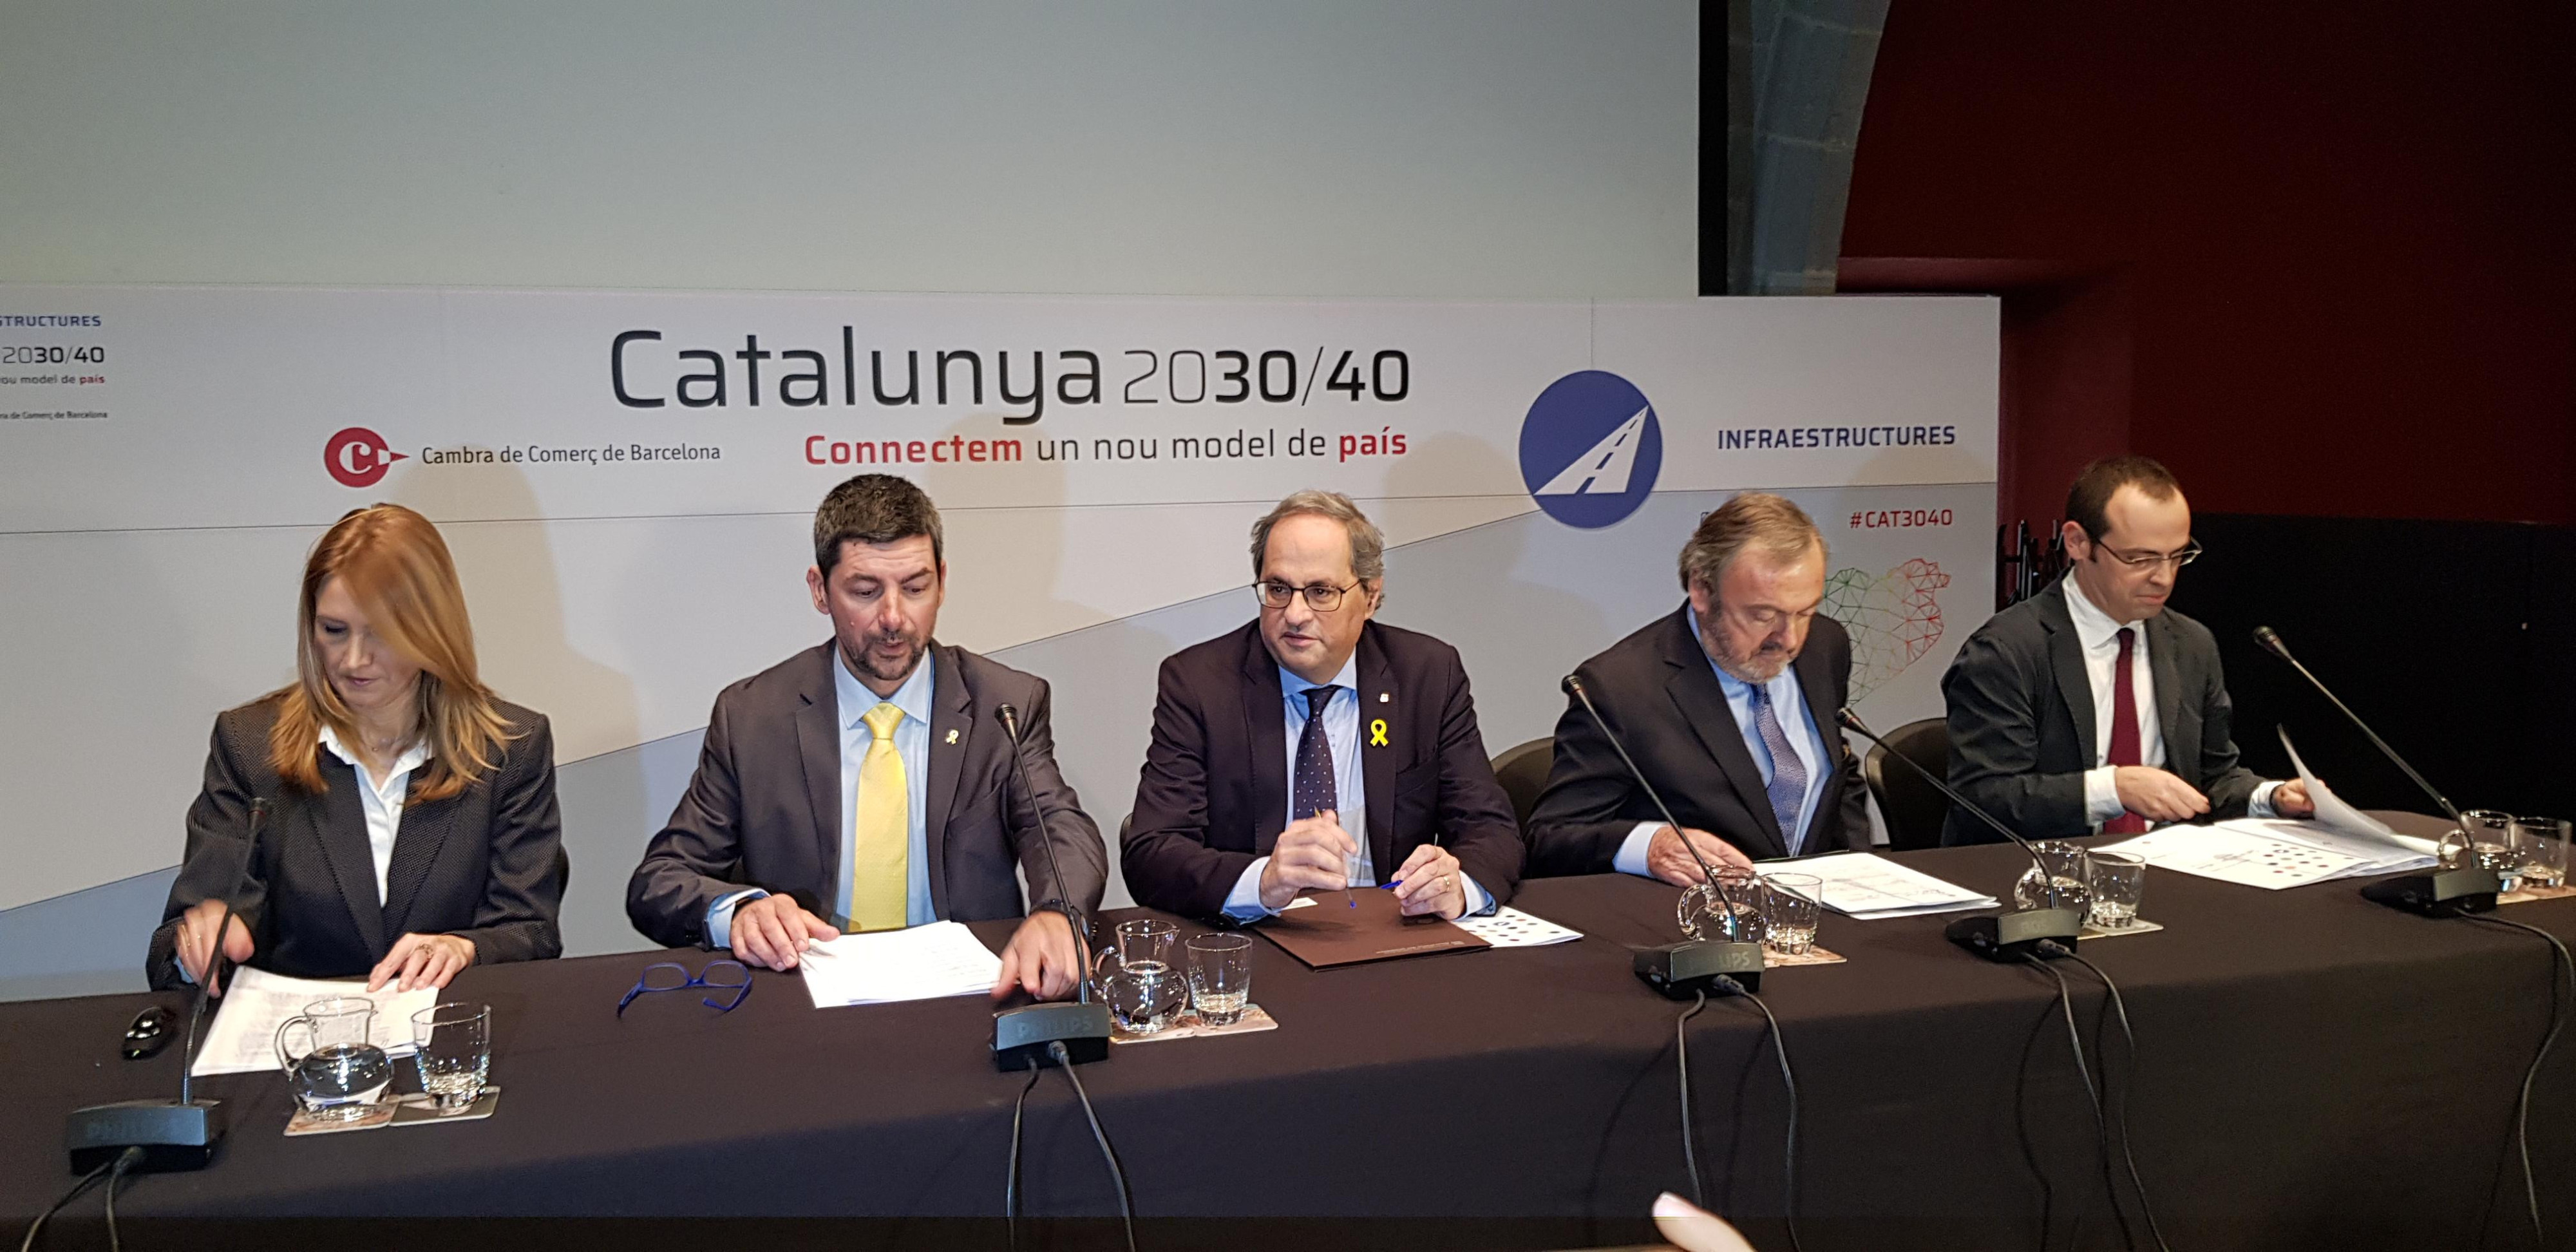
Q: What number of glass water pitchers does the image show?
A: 5